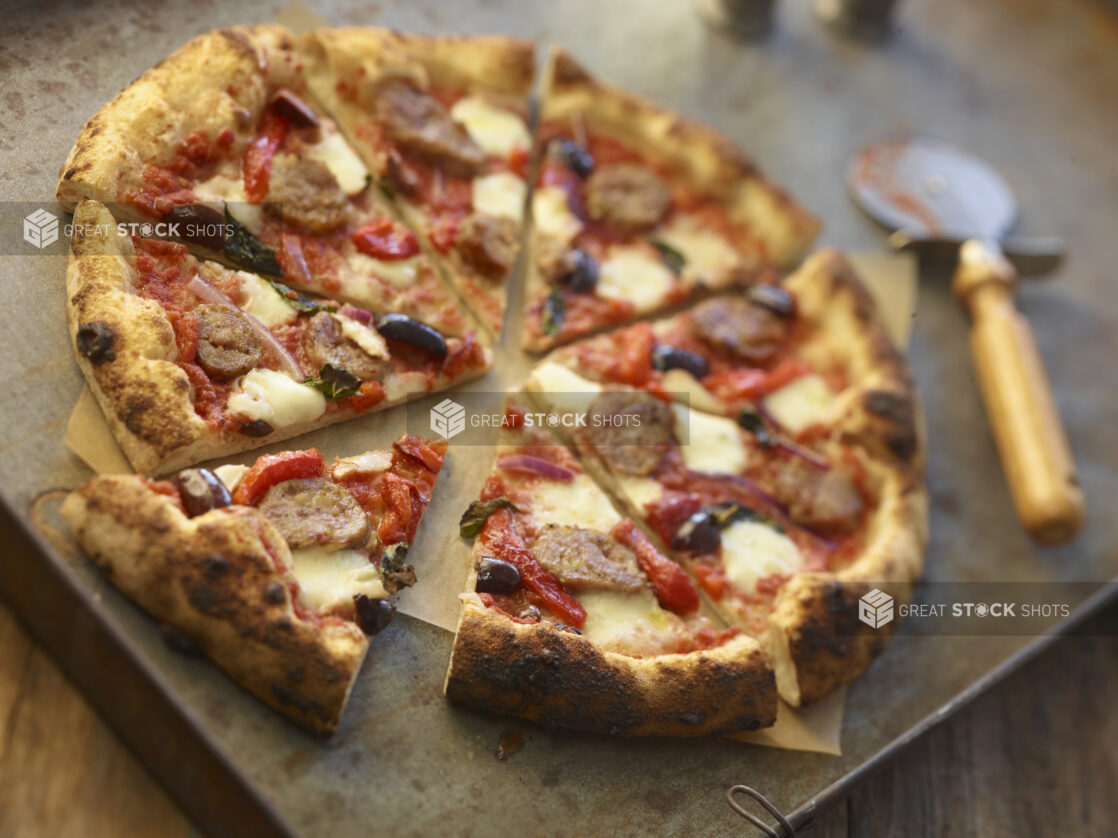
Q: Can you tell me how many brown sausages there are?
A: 11